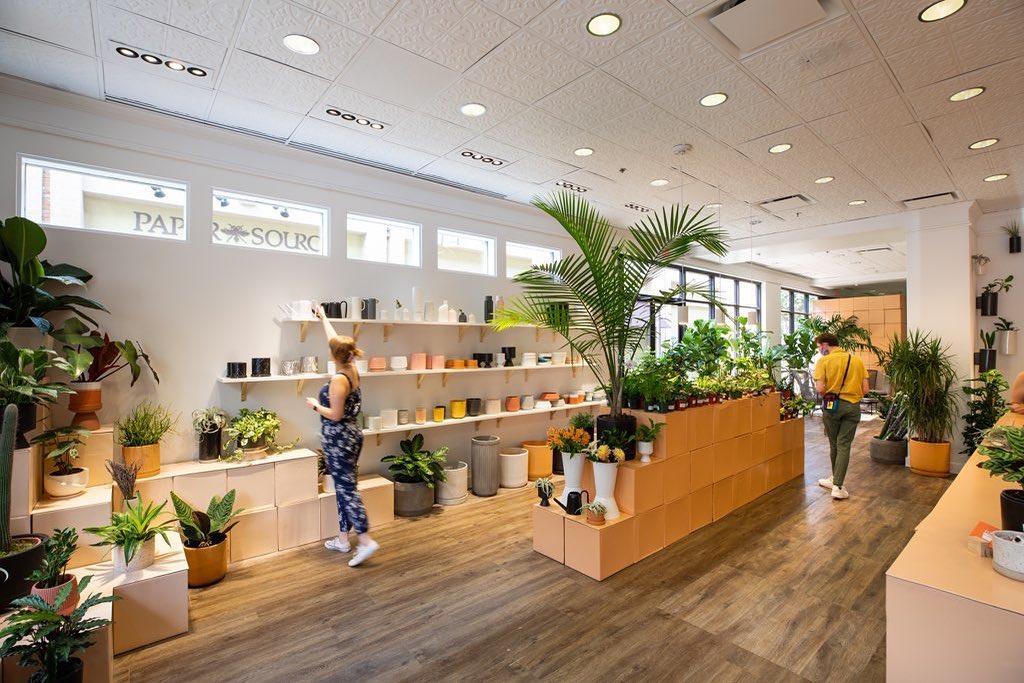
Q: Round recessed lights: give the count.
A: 14